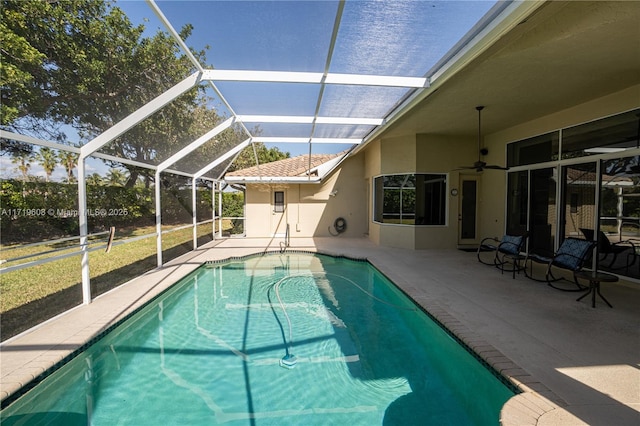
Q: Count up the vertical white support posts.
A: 5